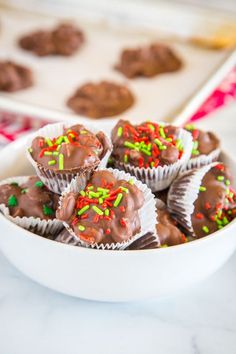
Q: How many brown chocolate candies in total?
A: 11